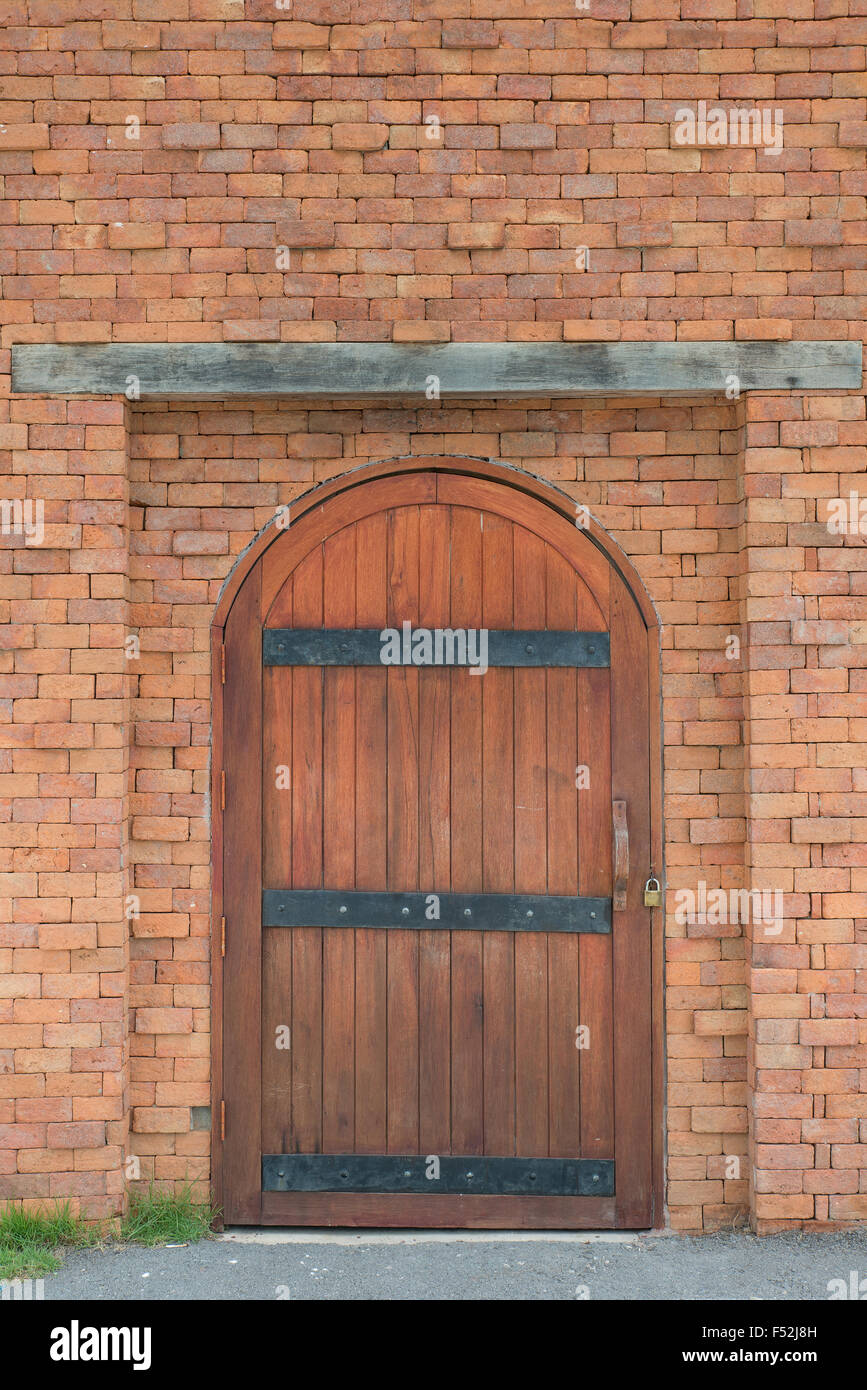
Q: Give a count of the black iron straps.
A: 3